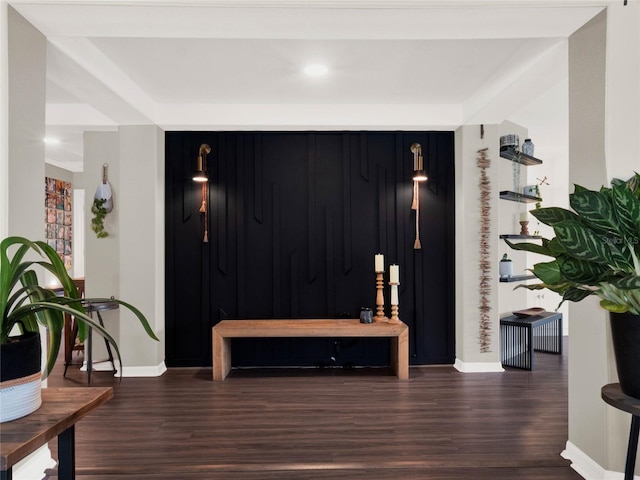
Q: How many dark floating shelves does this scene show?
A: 4